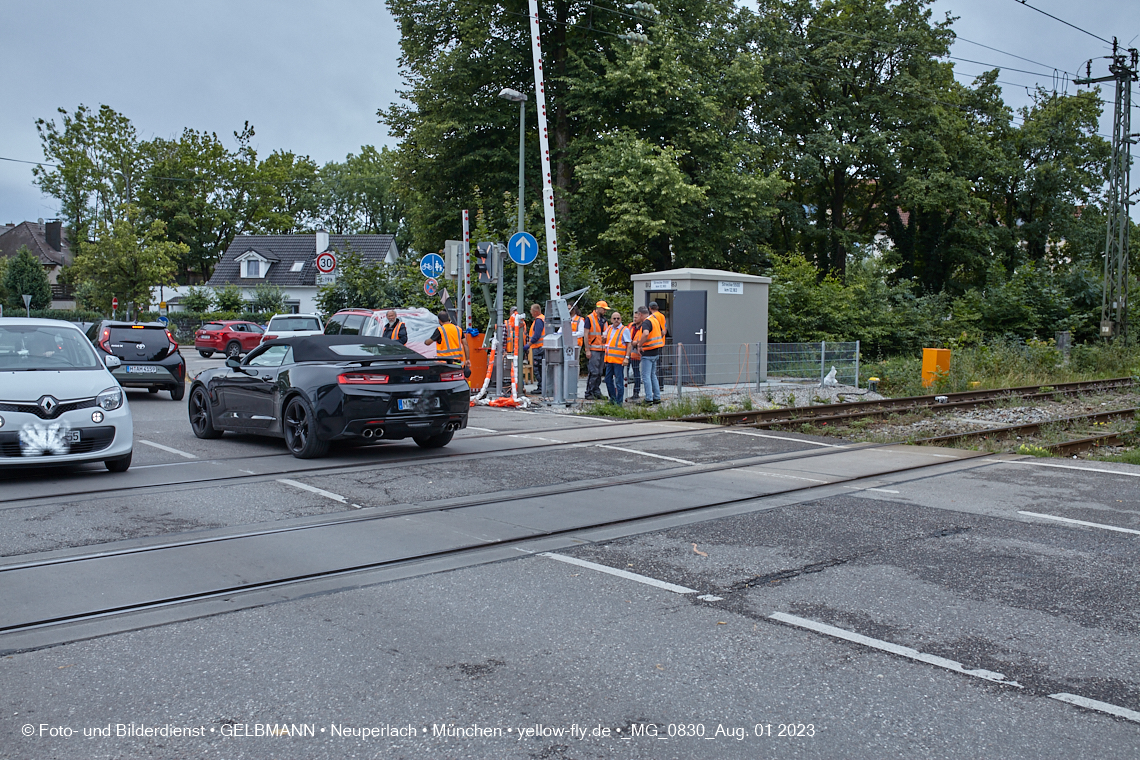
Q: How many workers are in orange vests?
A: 10